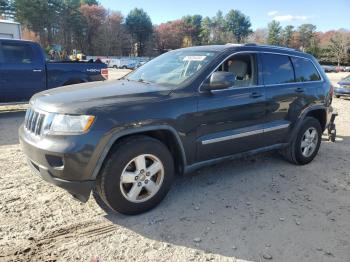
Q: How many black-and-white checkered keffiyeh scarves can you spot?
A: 0